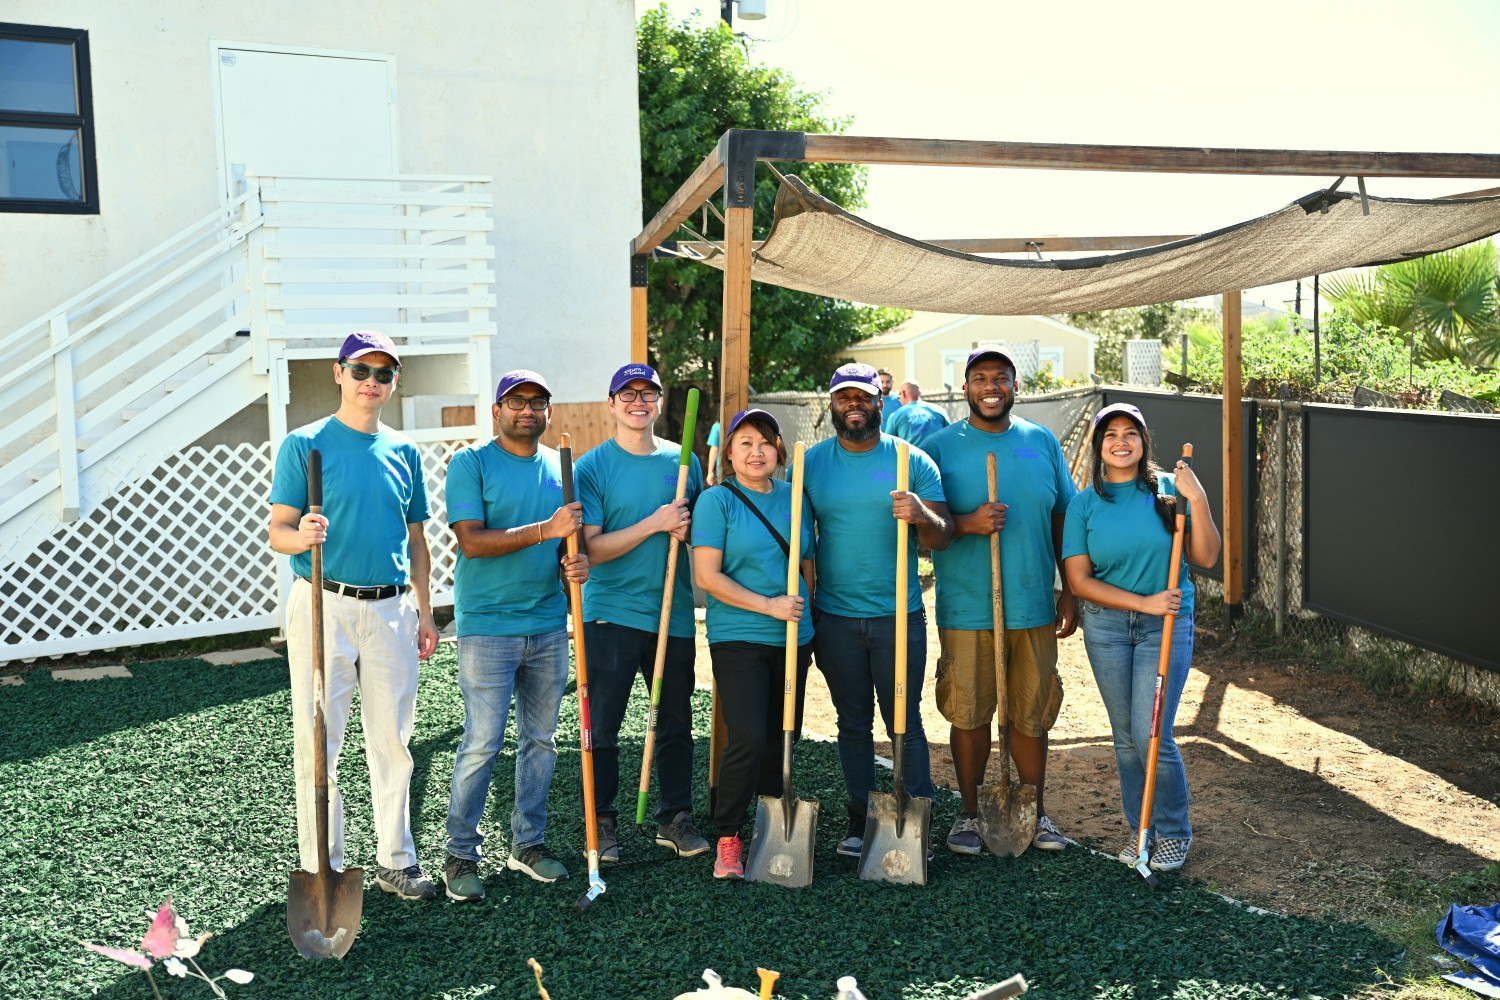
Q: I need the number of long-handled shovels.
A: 4